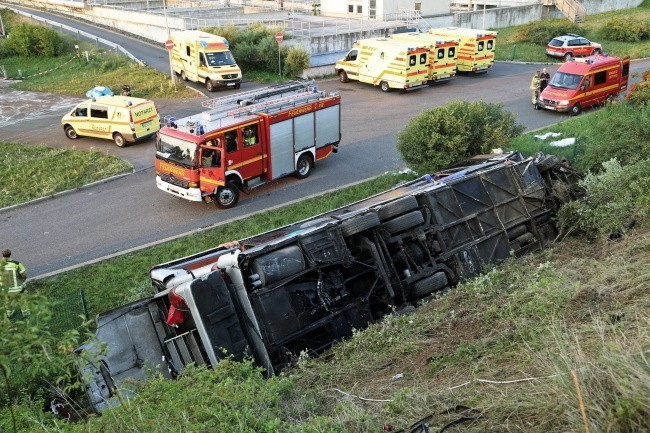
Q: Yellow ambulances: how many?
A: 5